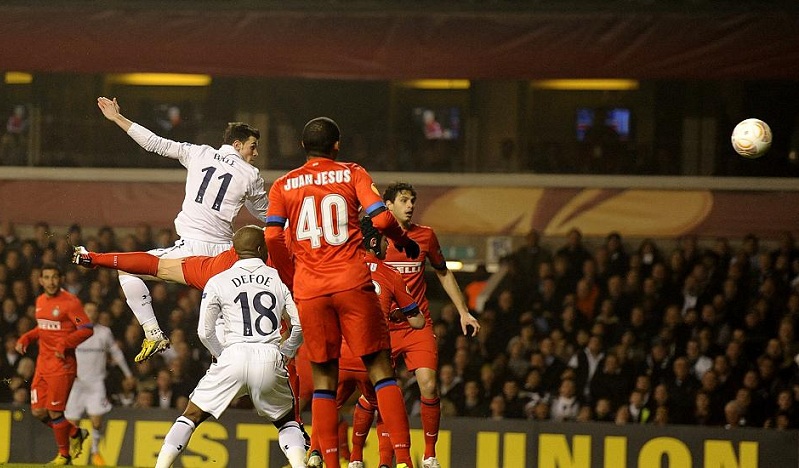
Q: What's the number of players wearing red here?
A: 5